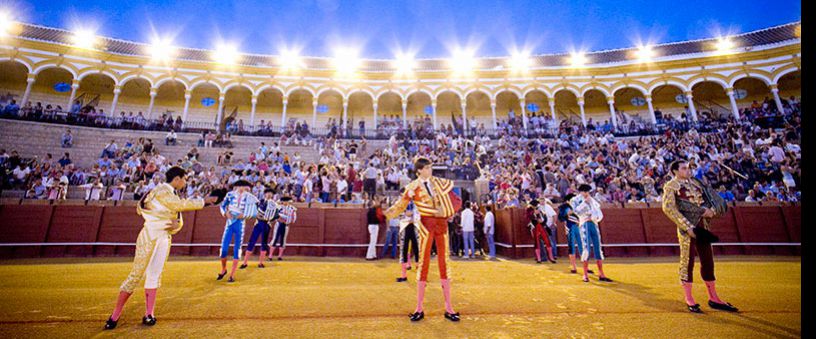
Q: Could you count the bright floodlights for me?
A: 12